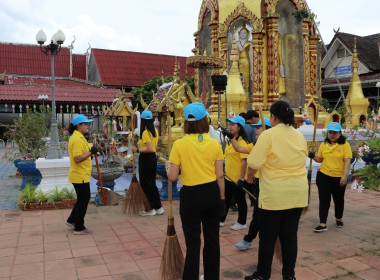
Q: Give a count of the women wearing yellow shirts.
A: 7